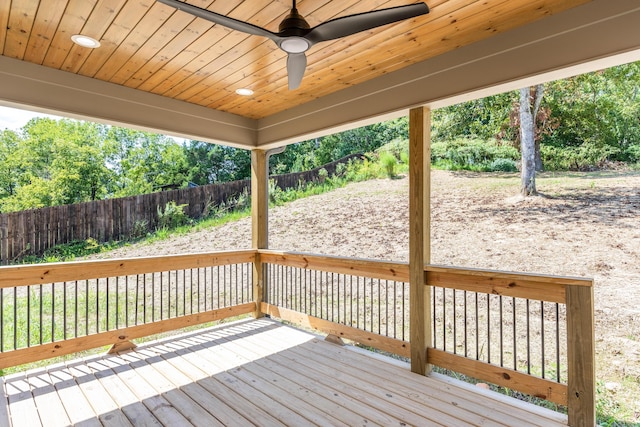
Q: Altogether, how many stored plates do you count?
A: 0